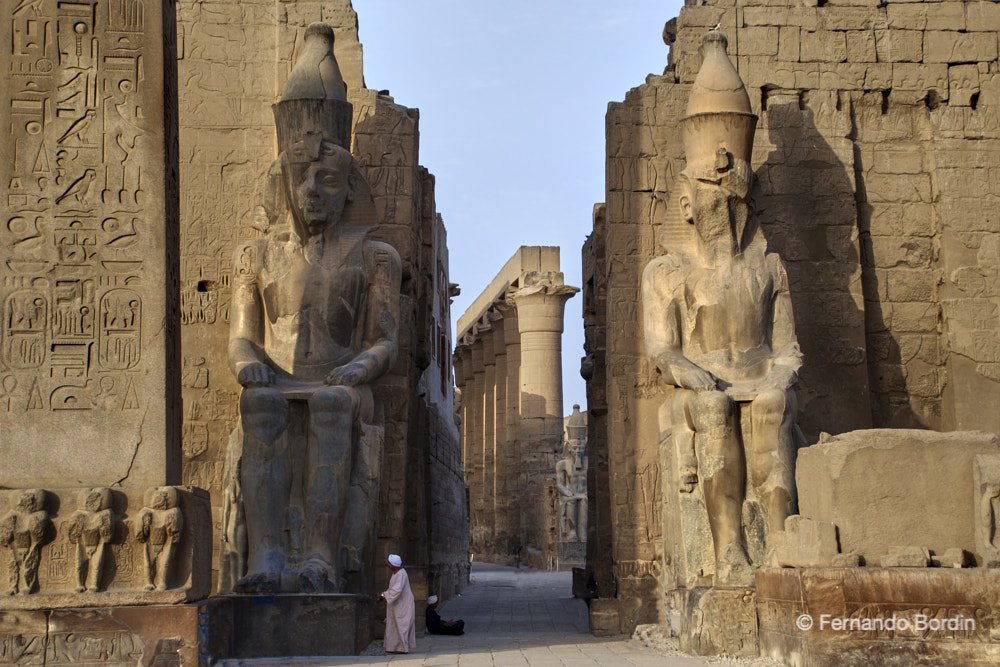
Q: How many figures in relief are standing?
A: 3